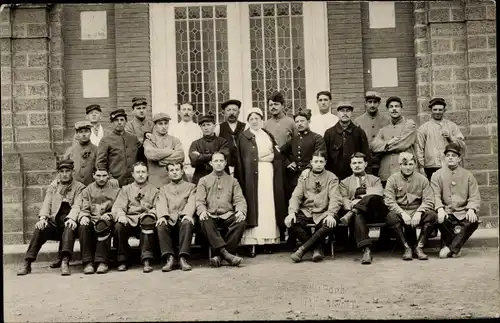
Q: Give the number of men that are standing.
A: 15